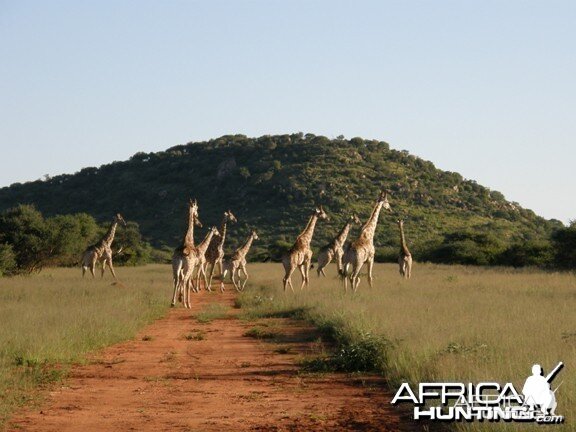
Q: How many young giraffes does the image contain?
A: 2